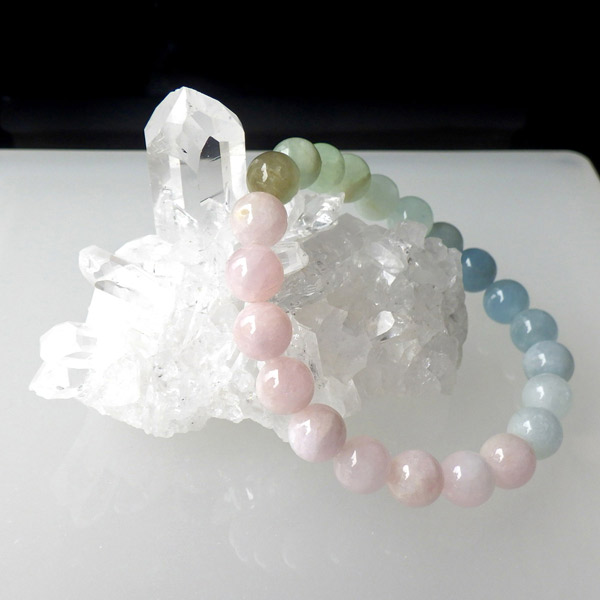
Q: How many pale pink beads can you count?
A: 9